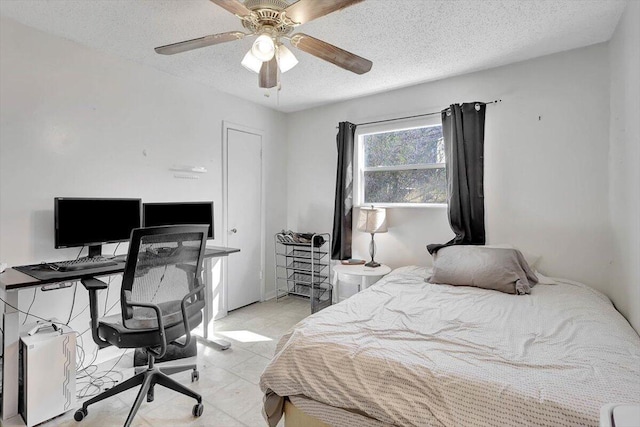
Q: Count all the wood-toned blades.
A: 5